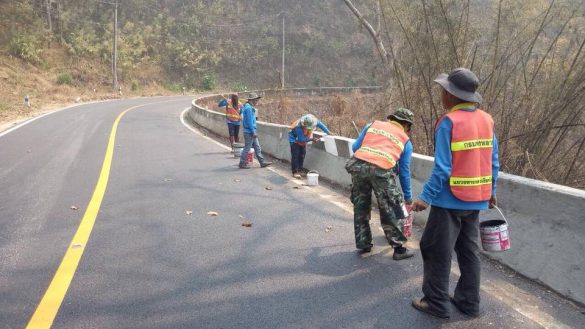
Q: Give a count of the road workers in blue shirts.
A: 5